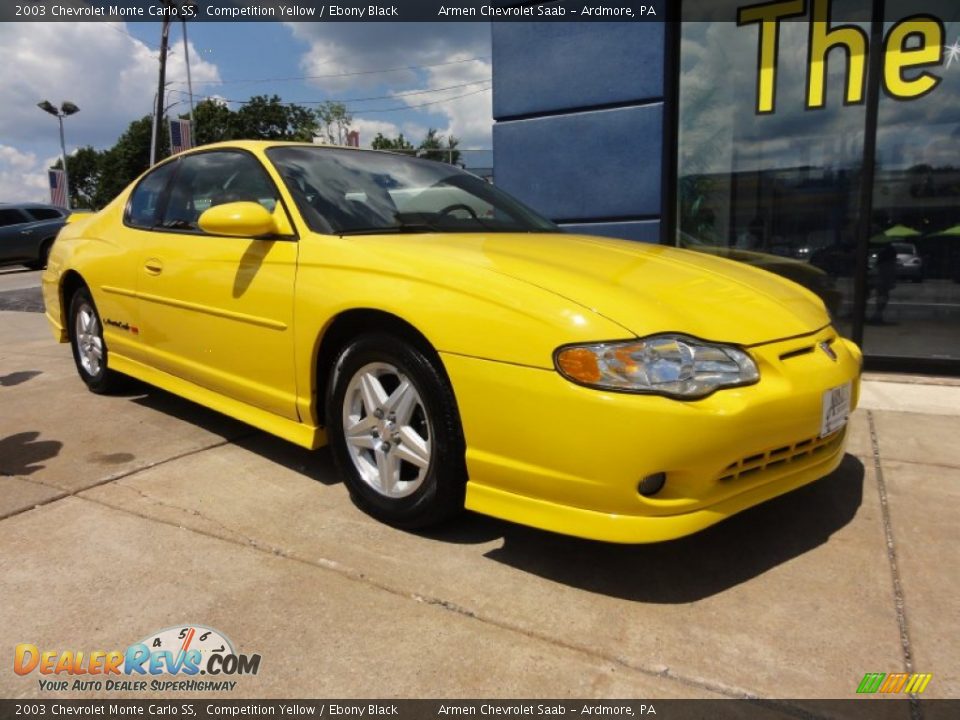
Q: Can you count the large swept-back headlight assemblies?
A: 1